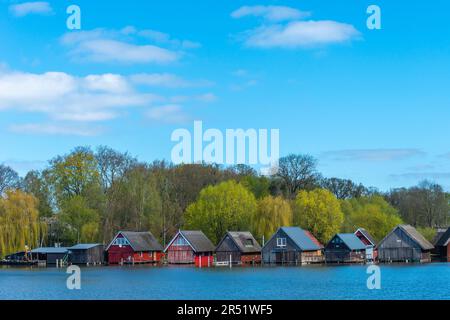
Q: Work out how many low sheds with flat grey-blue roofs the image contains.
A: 2